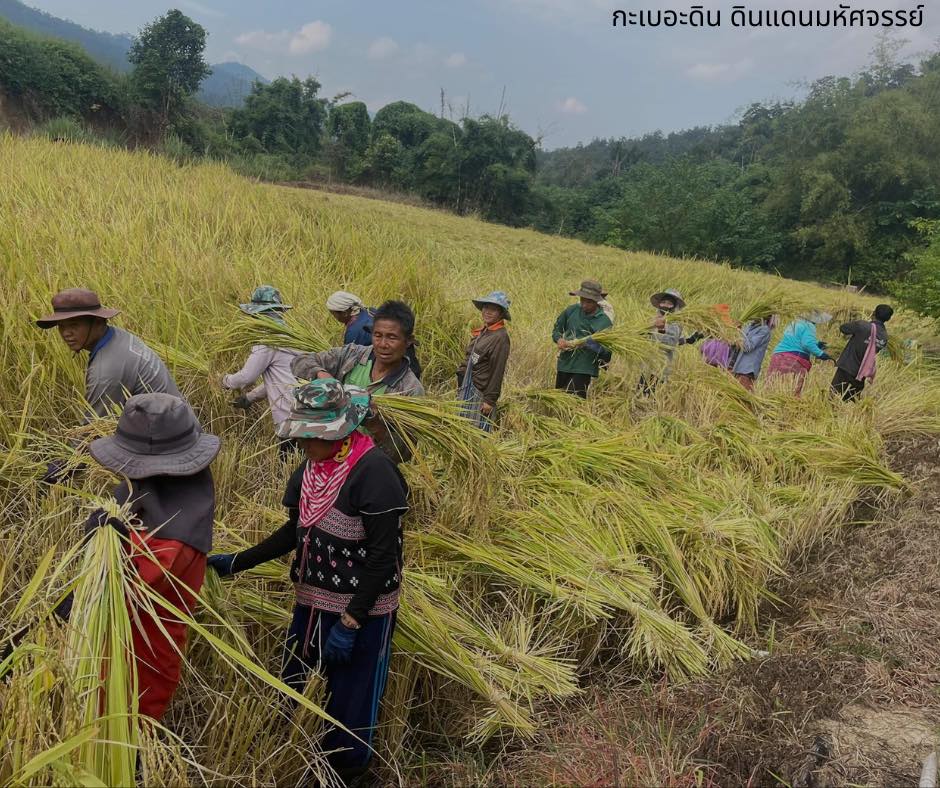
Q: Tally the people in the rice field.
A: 13